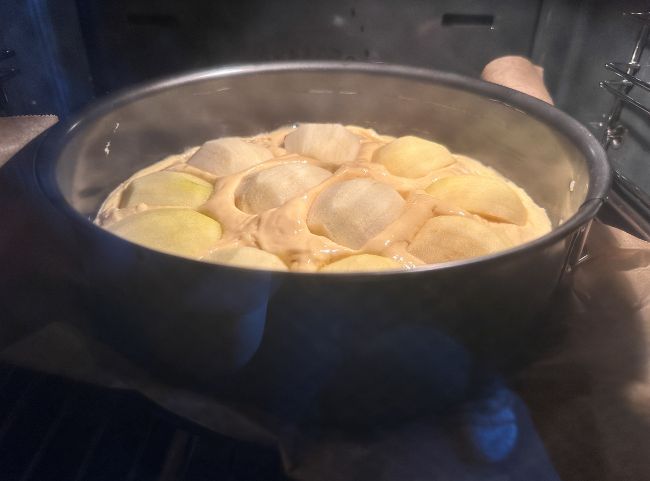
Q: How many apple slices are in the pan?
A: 11